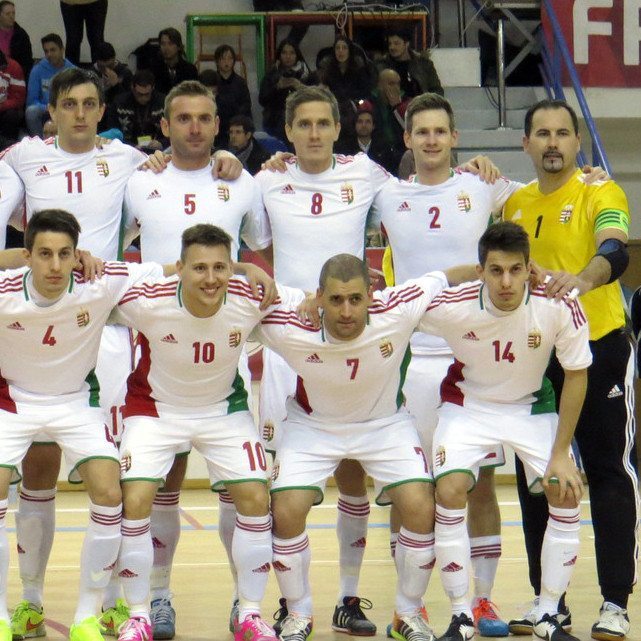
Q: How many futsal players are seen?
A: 9